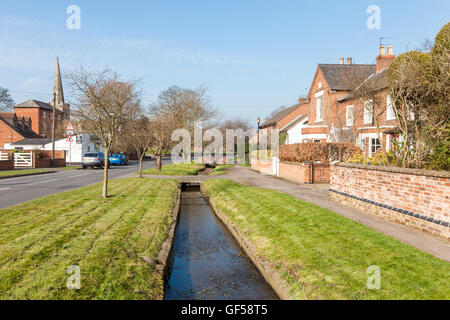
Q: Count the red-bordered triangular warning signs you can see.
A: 2